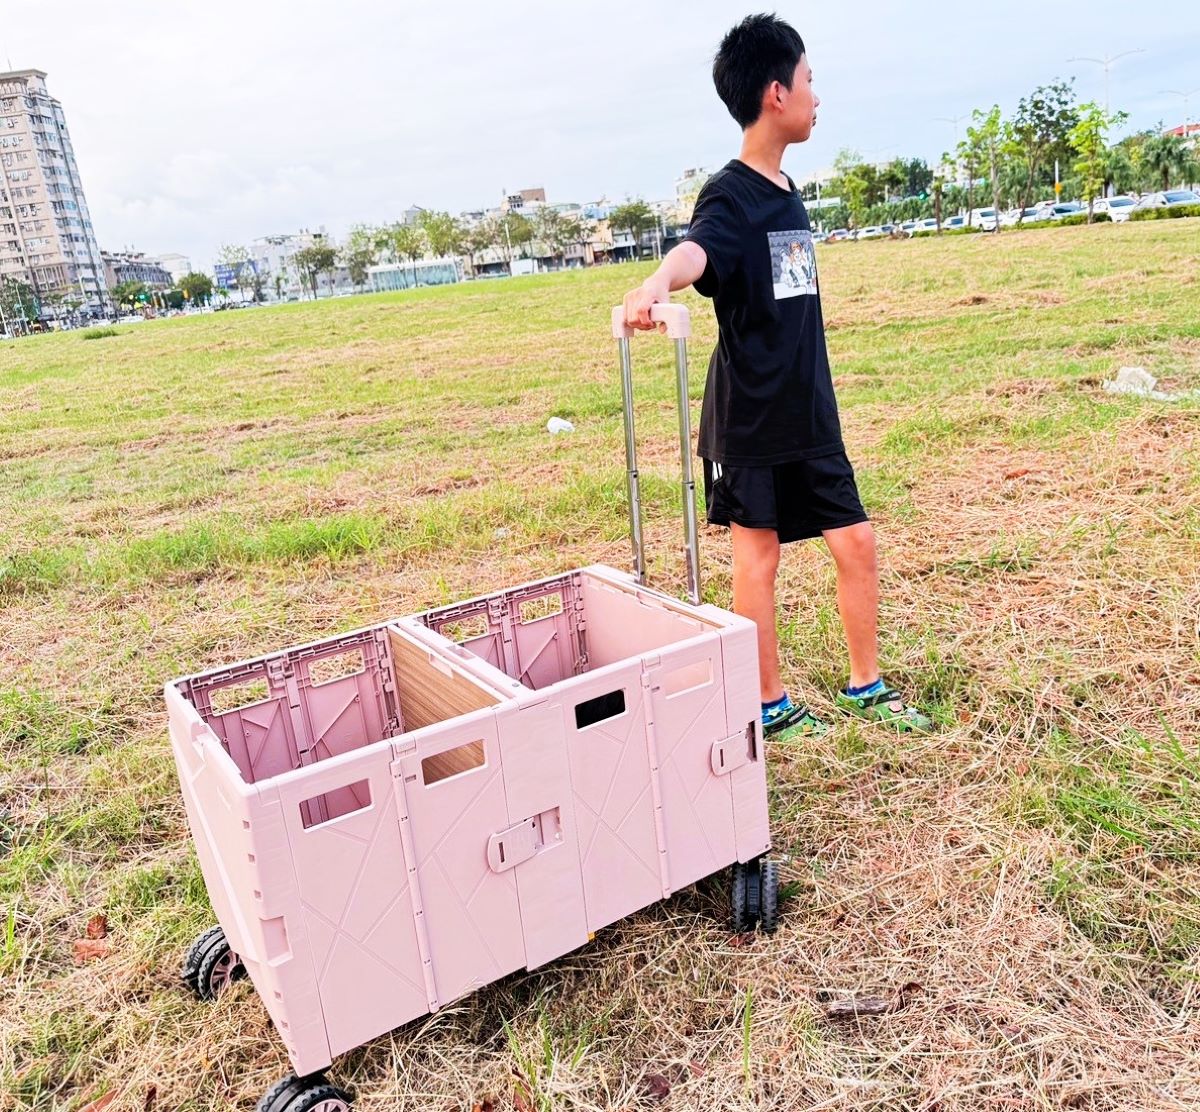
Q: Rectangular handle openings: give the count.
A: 8